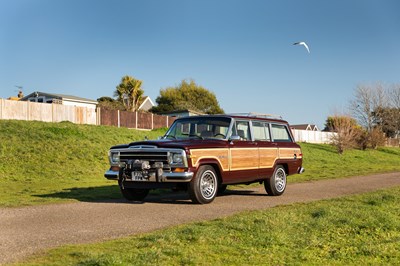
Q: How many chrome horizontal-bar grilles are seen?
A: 1